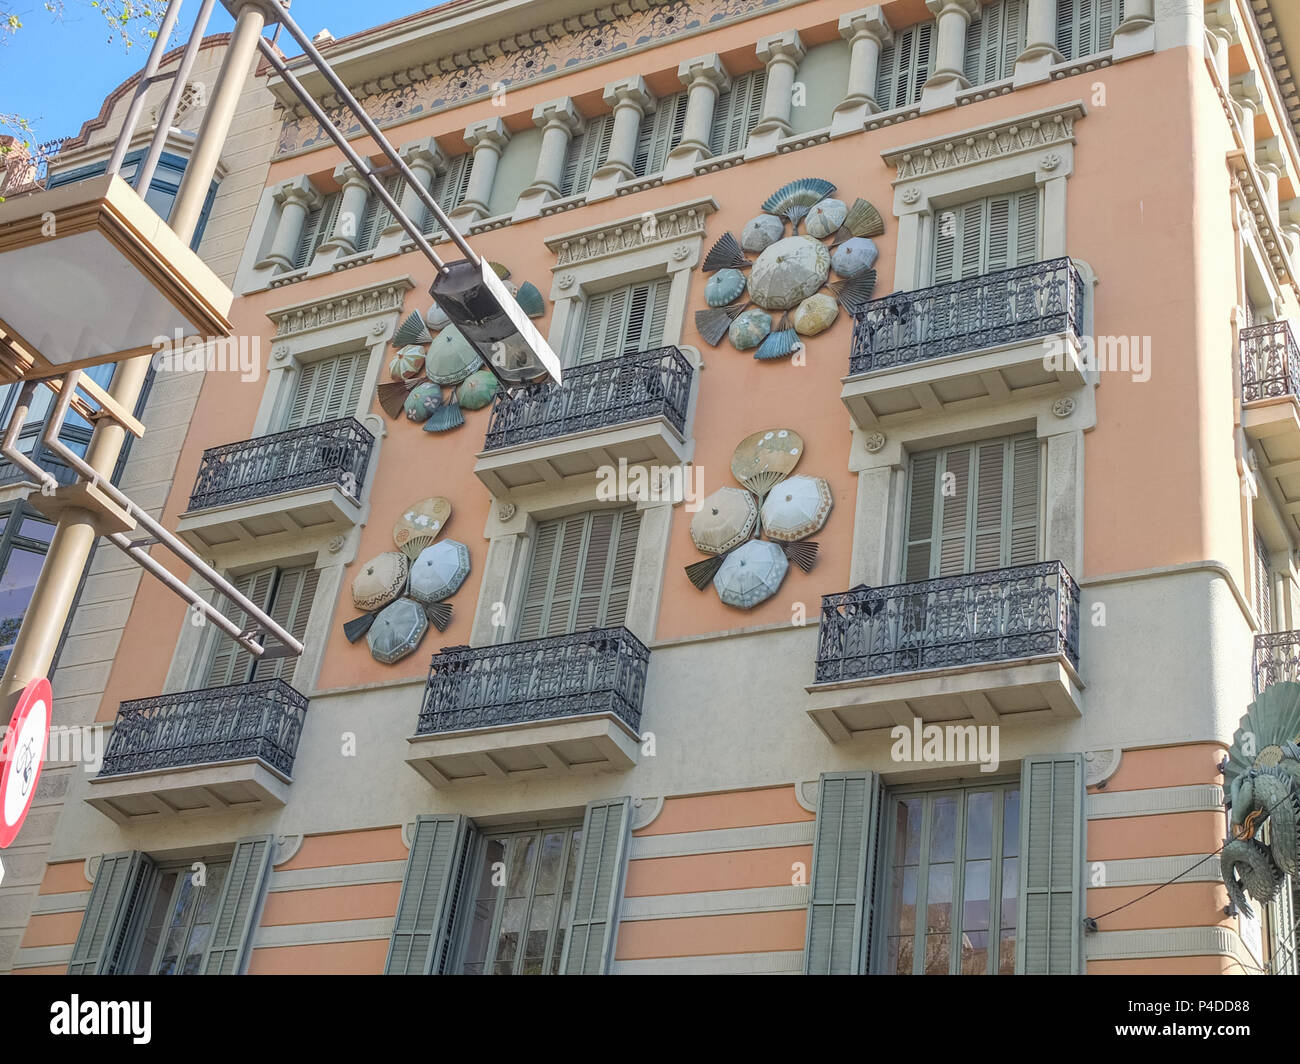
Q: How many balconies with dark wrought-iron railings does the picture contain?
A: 8